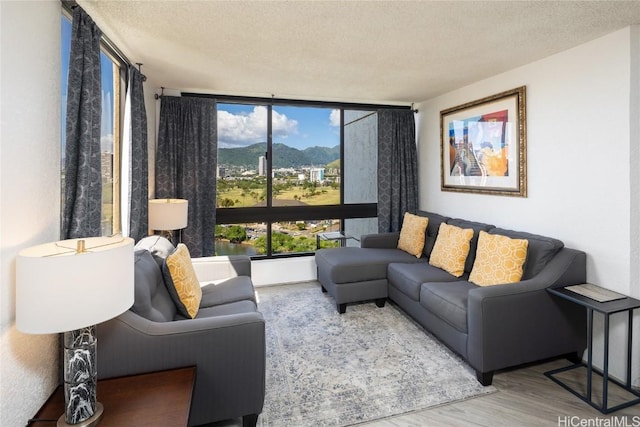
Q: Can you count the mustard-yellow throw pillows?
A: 4